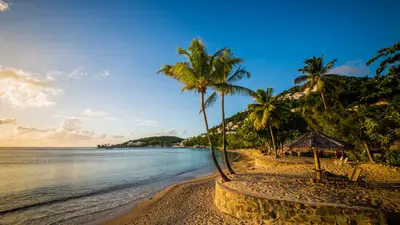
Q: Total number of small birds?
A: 0